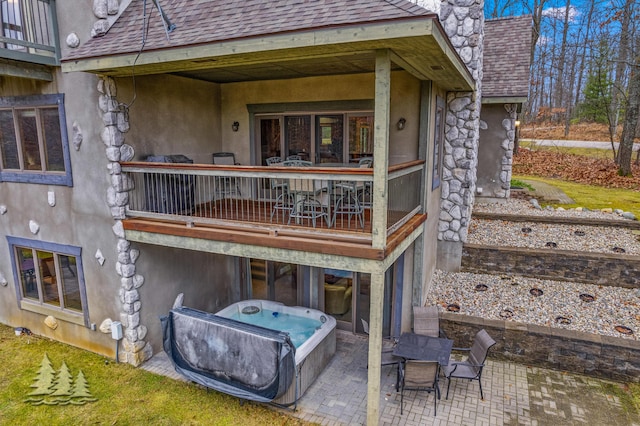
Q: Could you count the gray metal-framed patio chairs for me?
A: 4